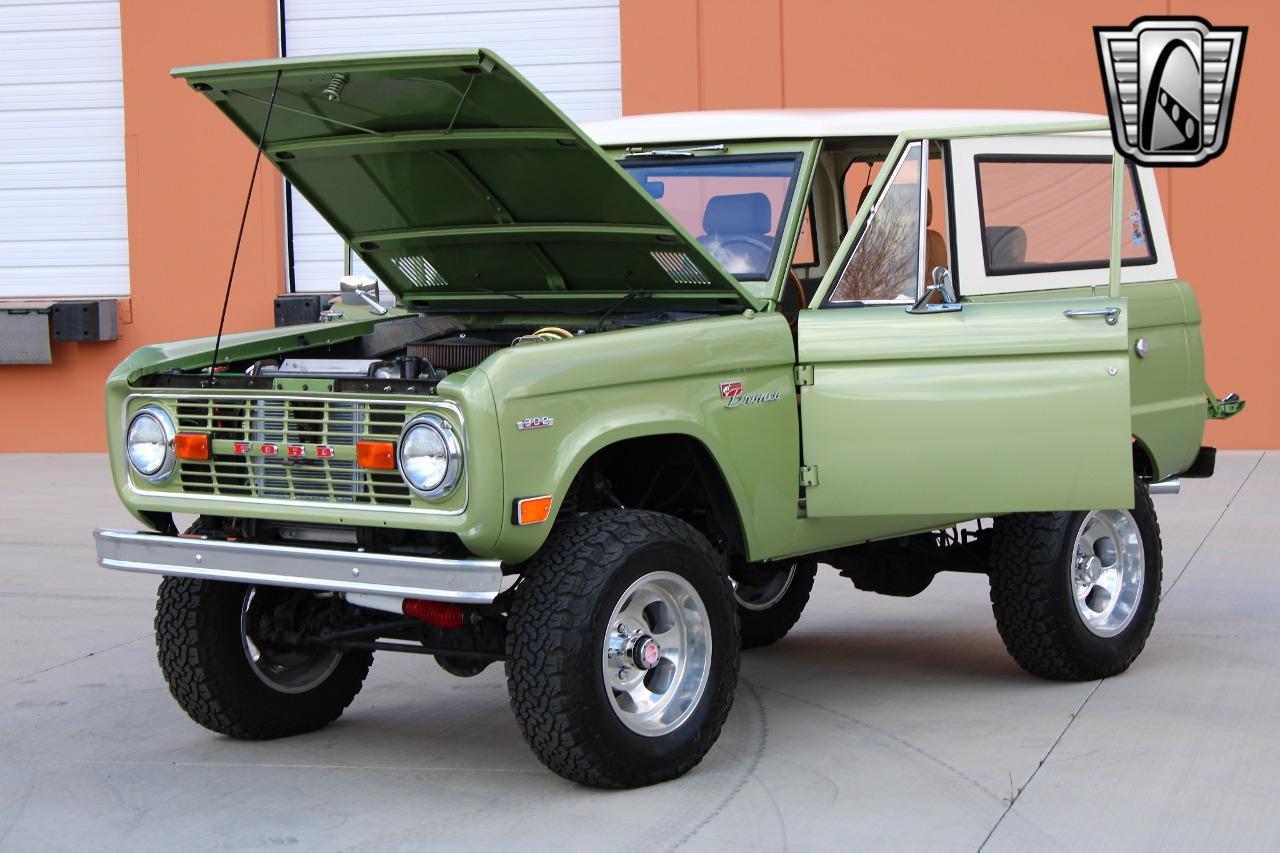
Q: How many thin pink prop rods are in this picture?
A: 0